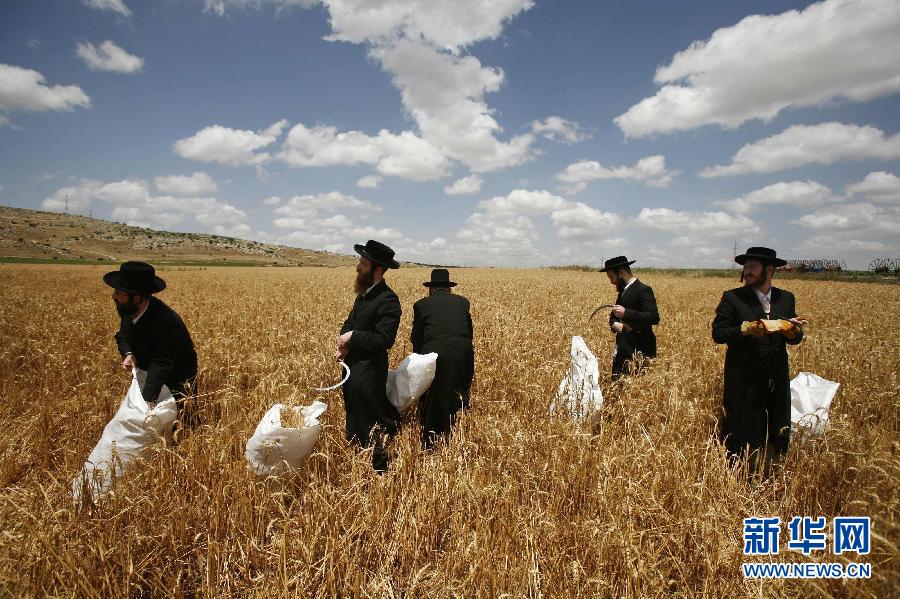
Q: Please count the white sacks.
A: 5